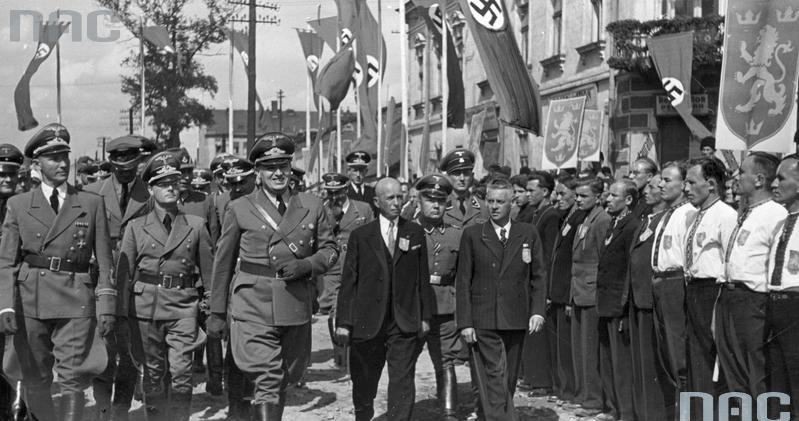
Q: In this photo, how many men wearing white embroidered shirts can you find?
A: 4